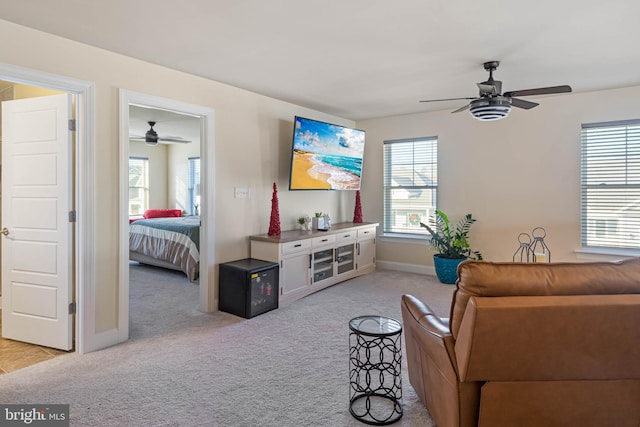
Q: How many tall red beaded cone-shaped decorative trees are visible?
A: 2